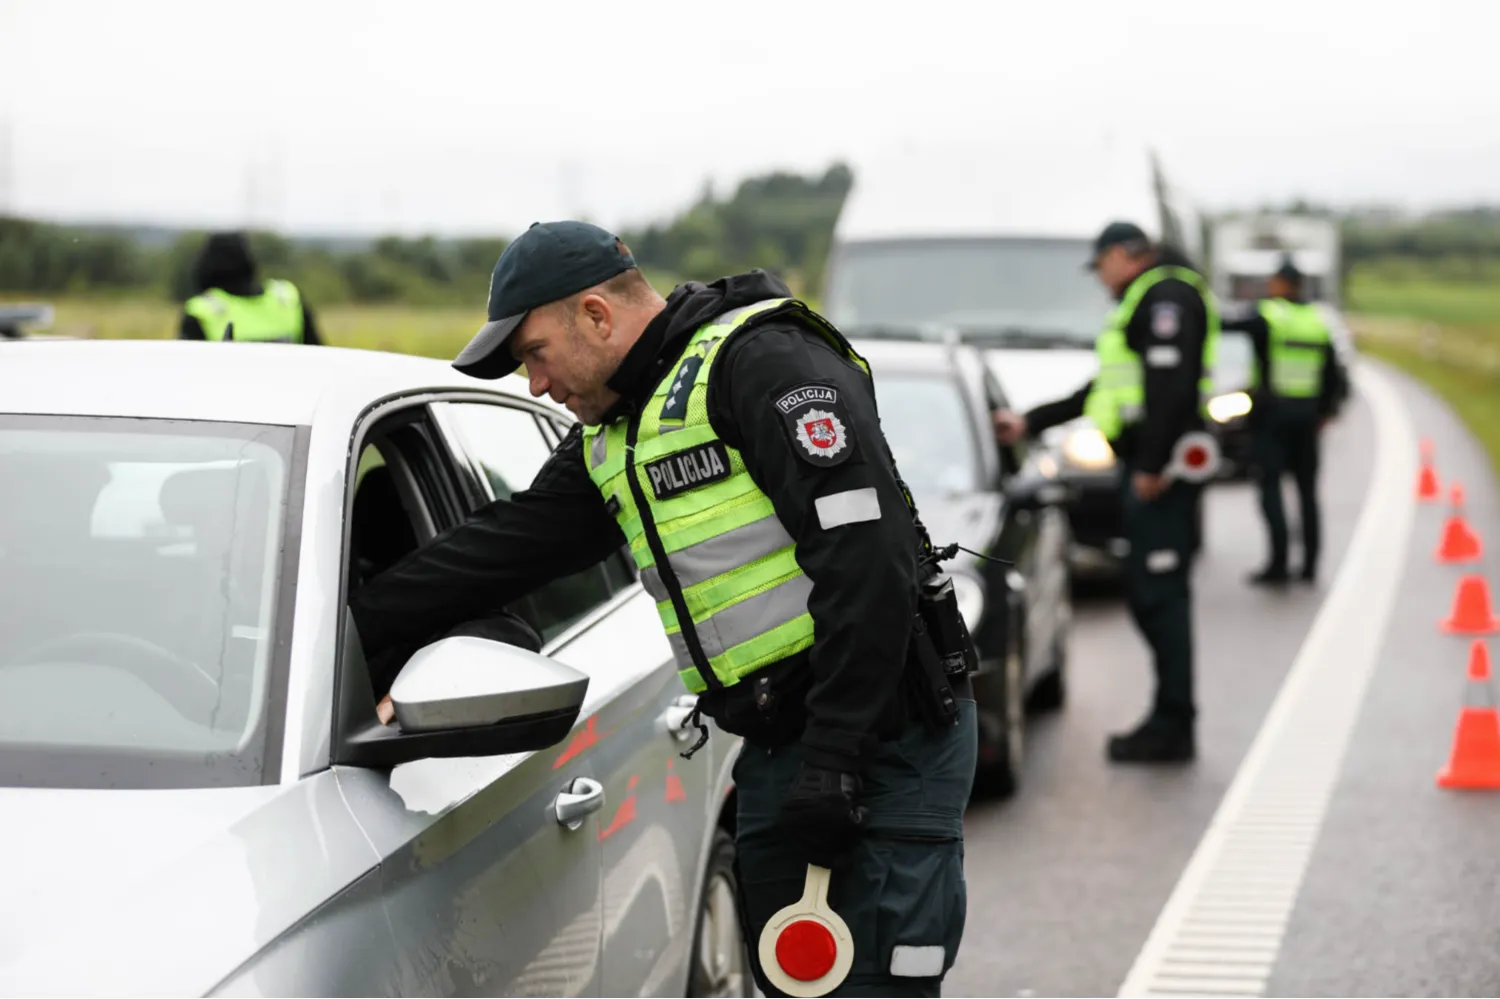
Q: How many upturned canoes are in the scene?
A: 0